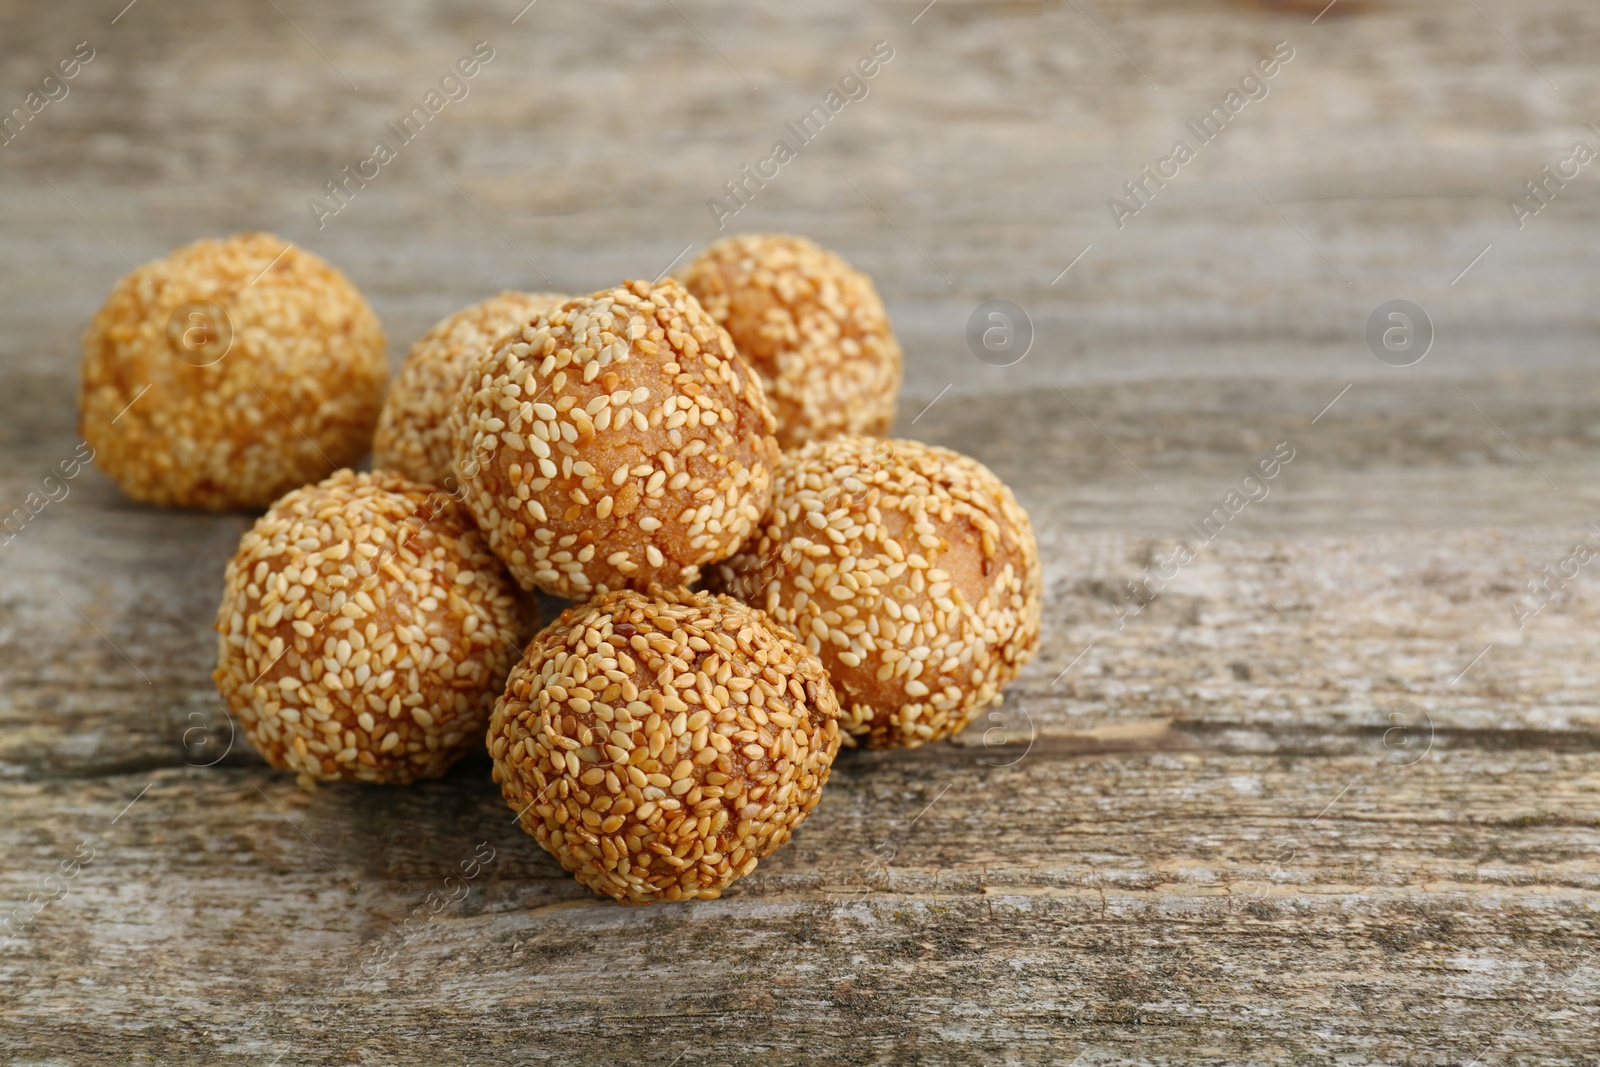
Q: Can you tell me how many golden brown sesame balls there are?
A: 7